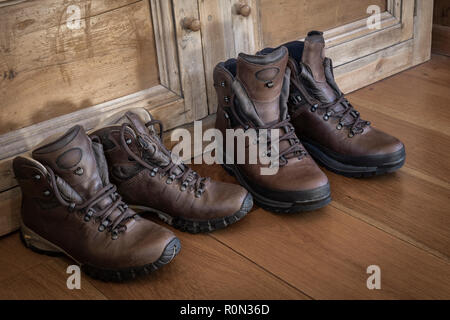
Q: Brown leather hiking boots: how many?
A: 4